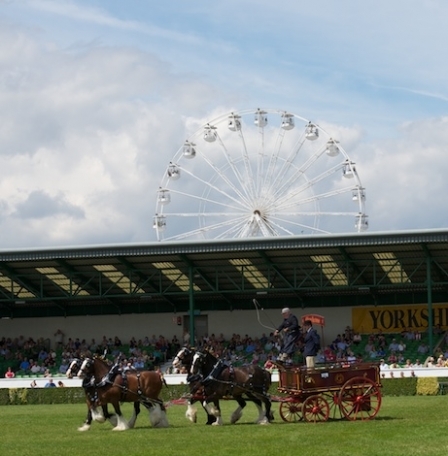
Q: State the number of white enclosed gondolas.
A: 13